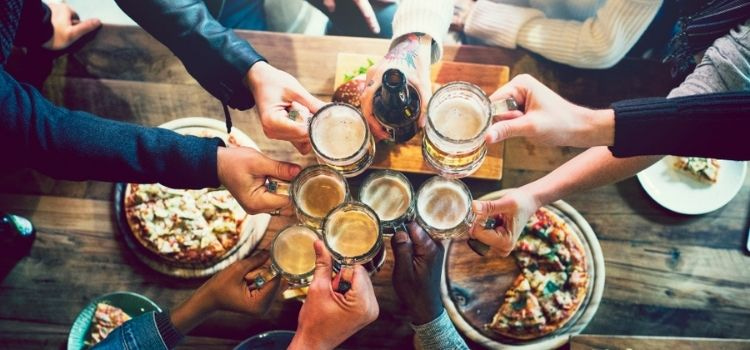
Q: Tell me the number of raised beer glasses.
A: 7